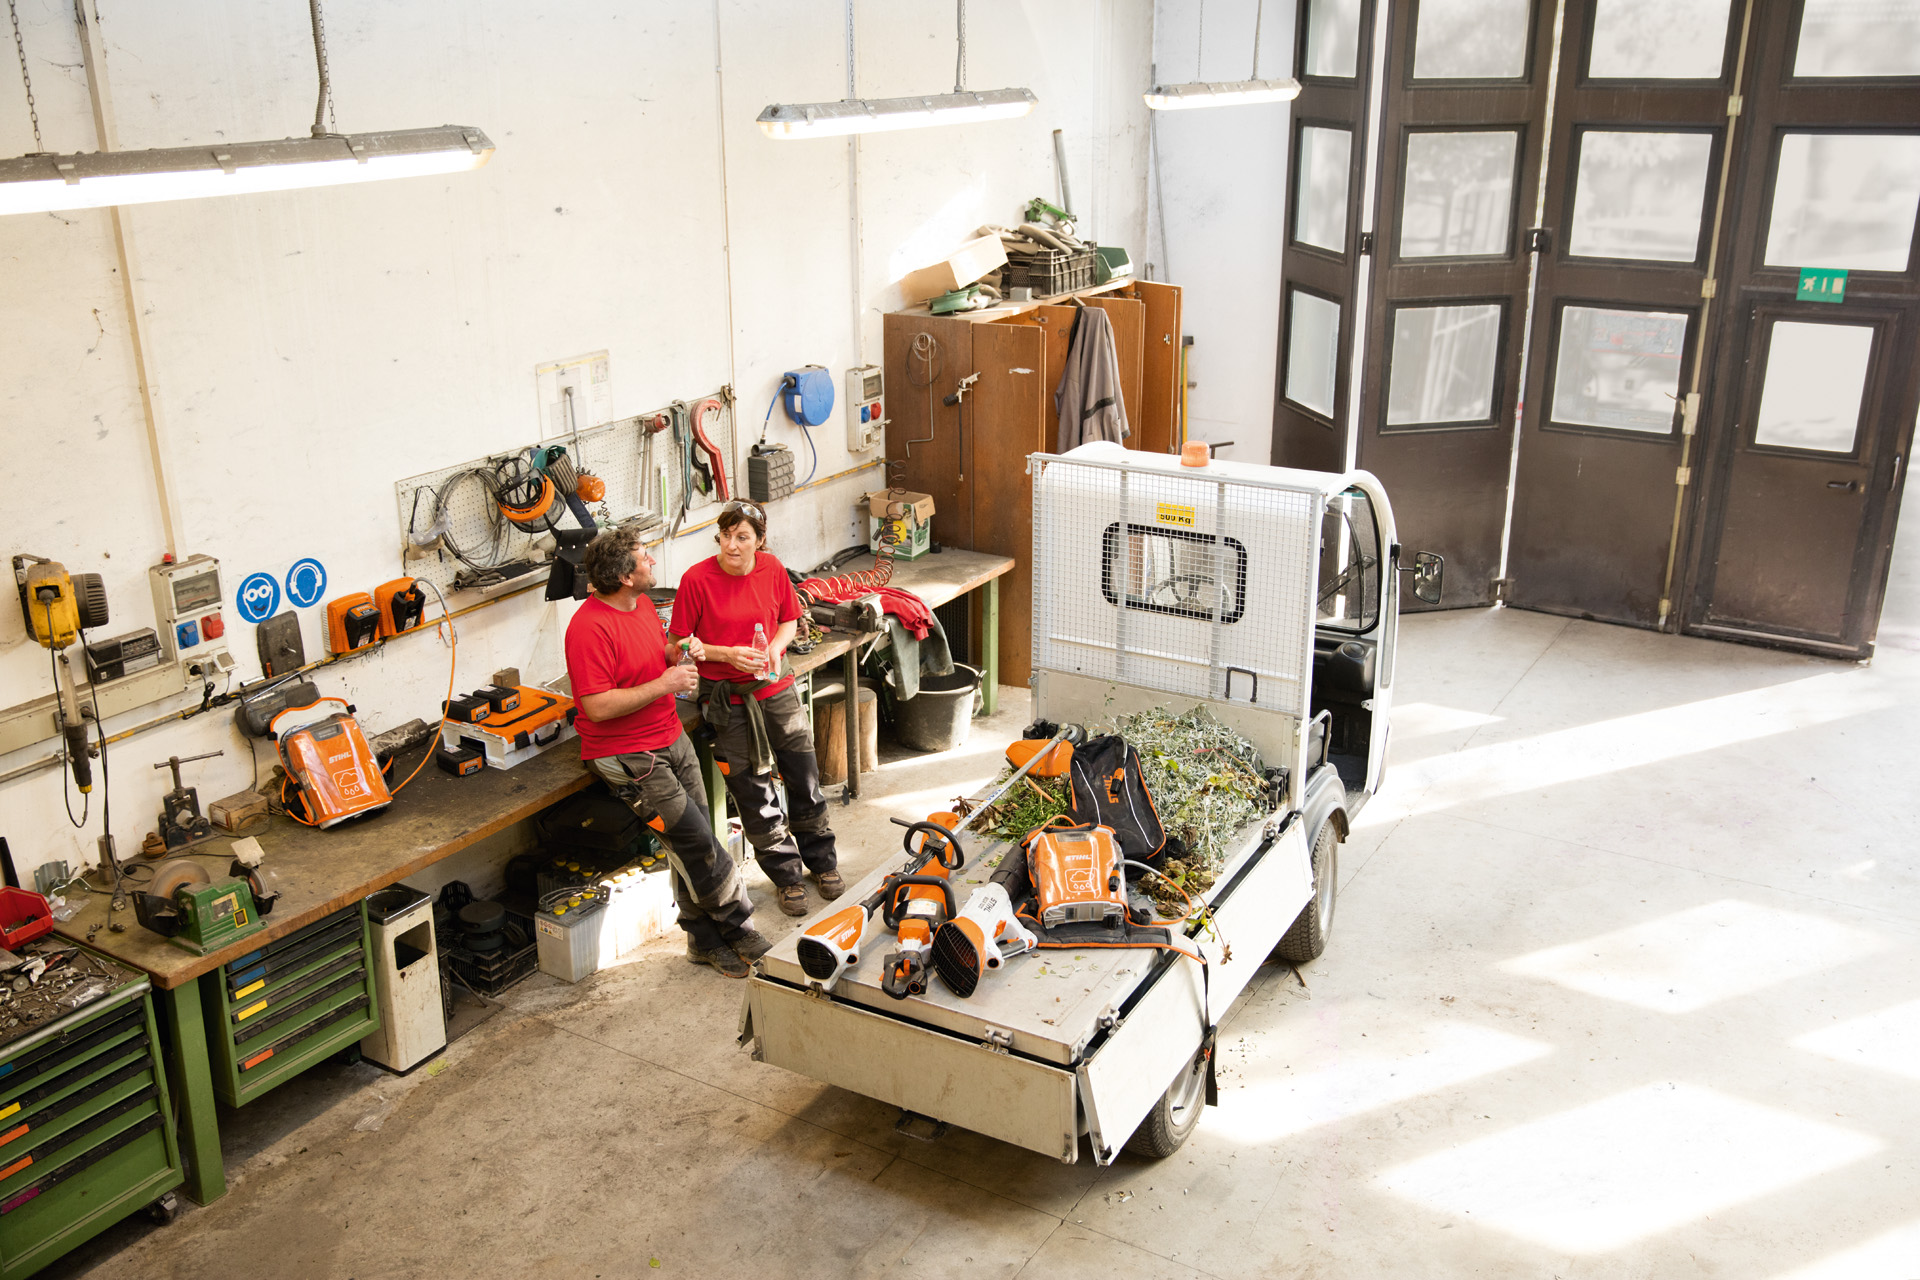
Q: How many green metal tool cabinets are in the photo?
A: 2